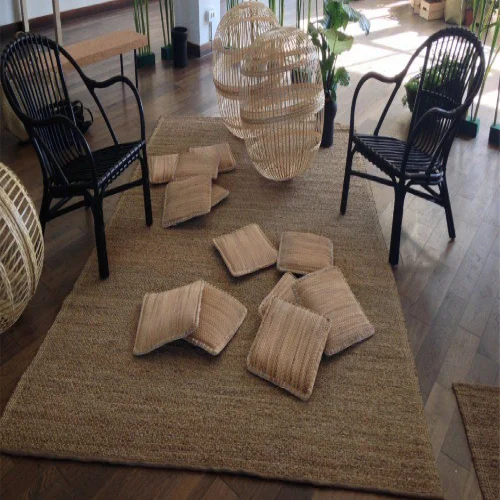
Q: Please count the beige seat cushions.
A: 12